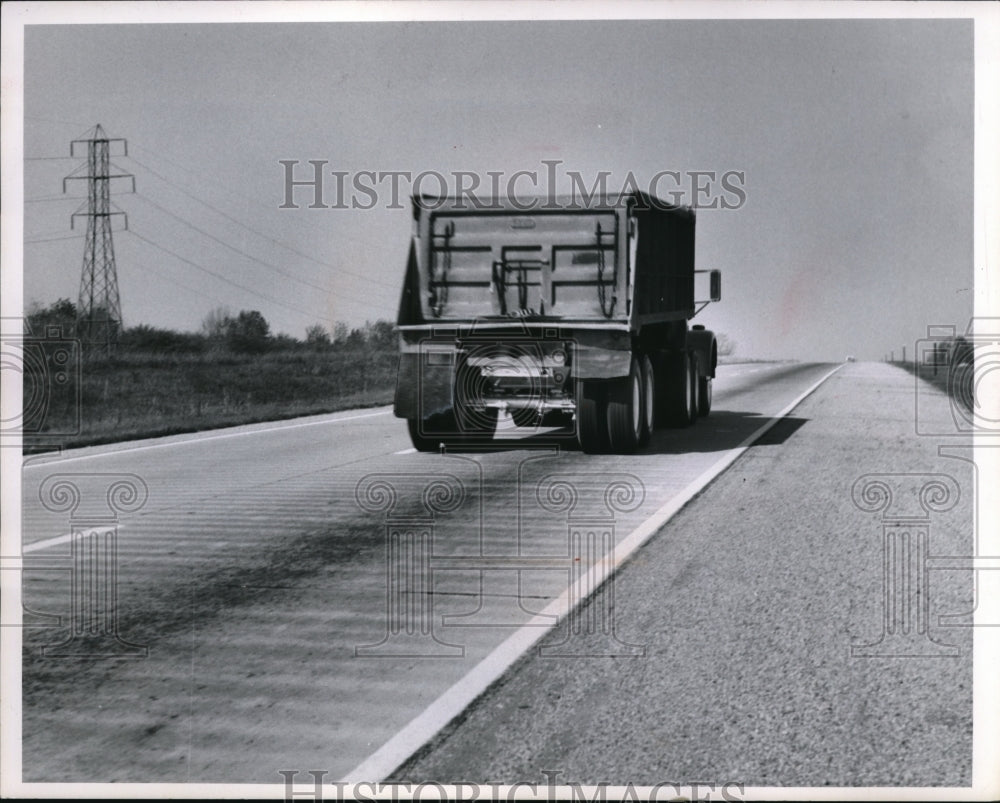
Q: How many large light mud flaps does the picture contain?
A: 2